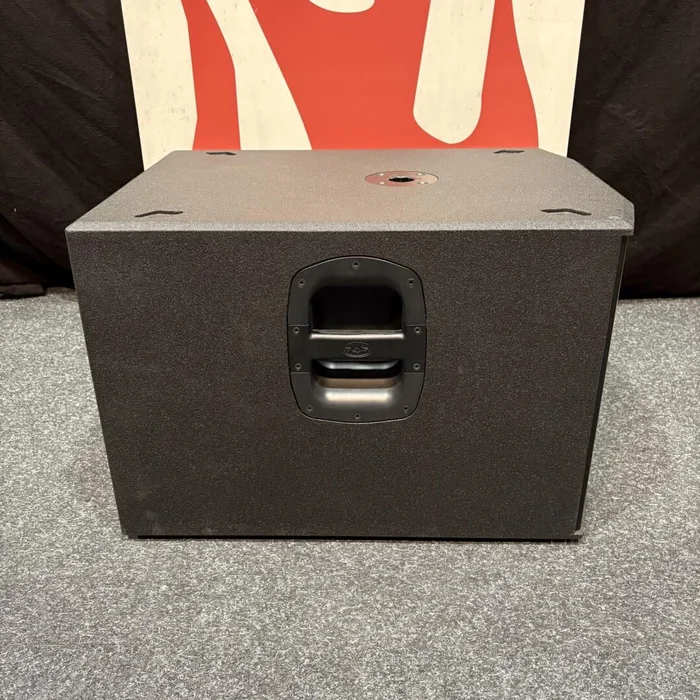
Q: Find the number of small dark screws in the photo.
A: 10